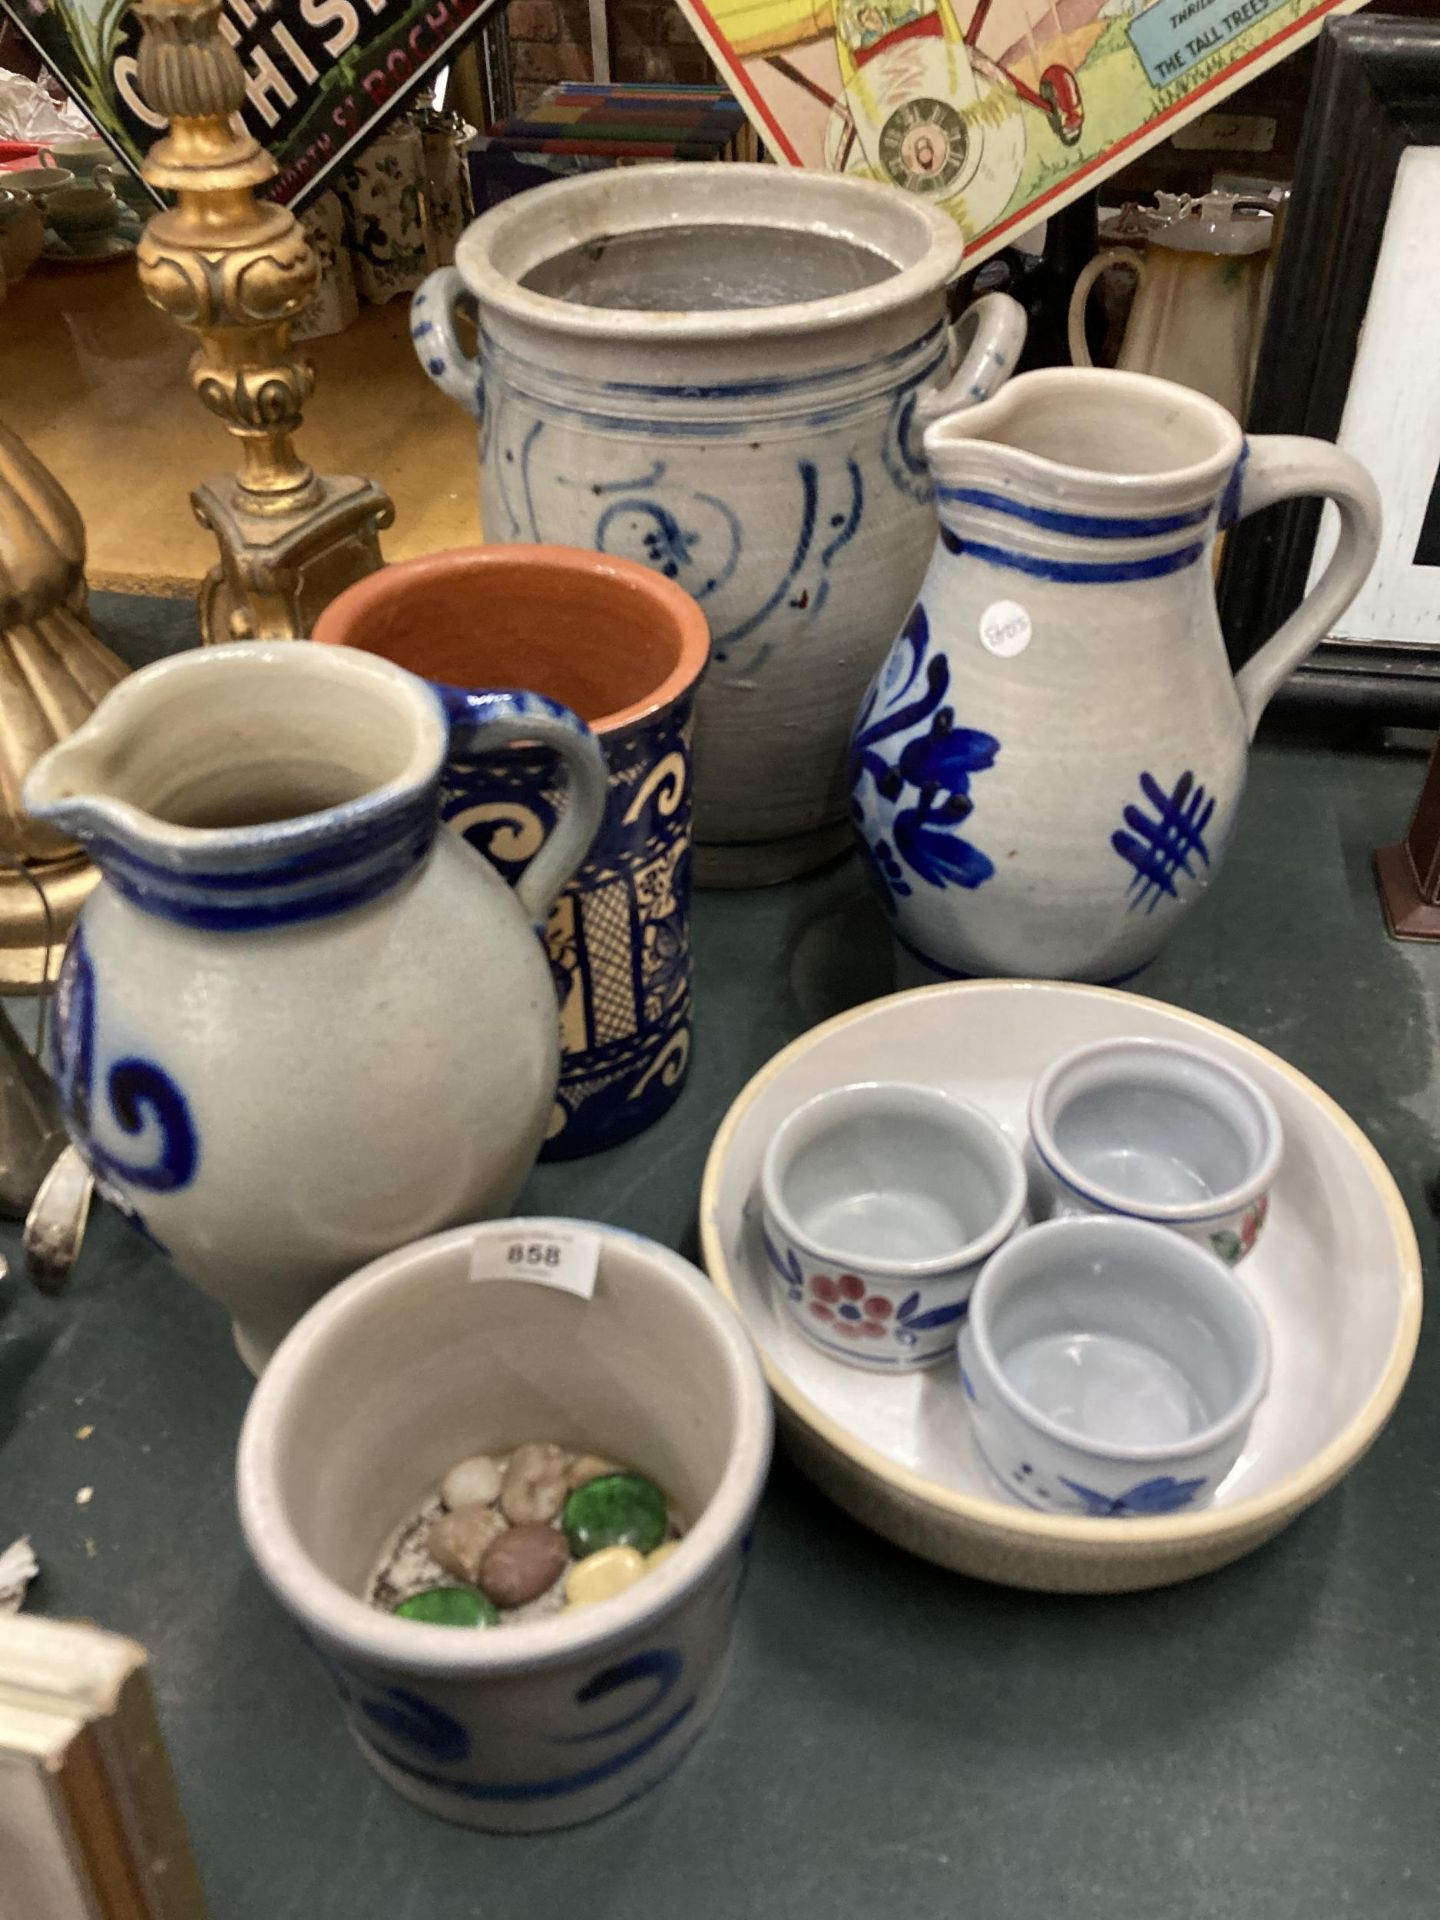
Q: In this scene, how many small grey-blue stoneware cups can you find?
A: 3